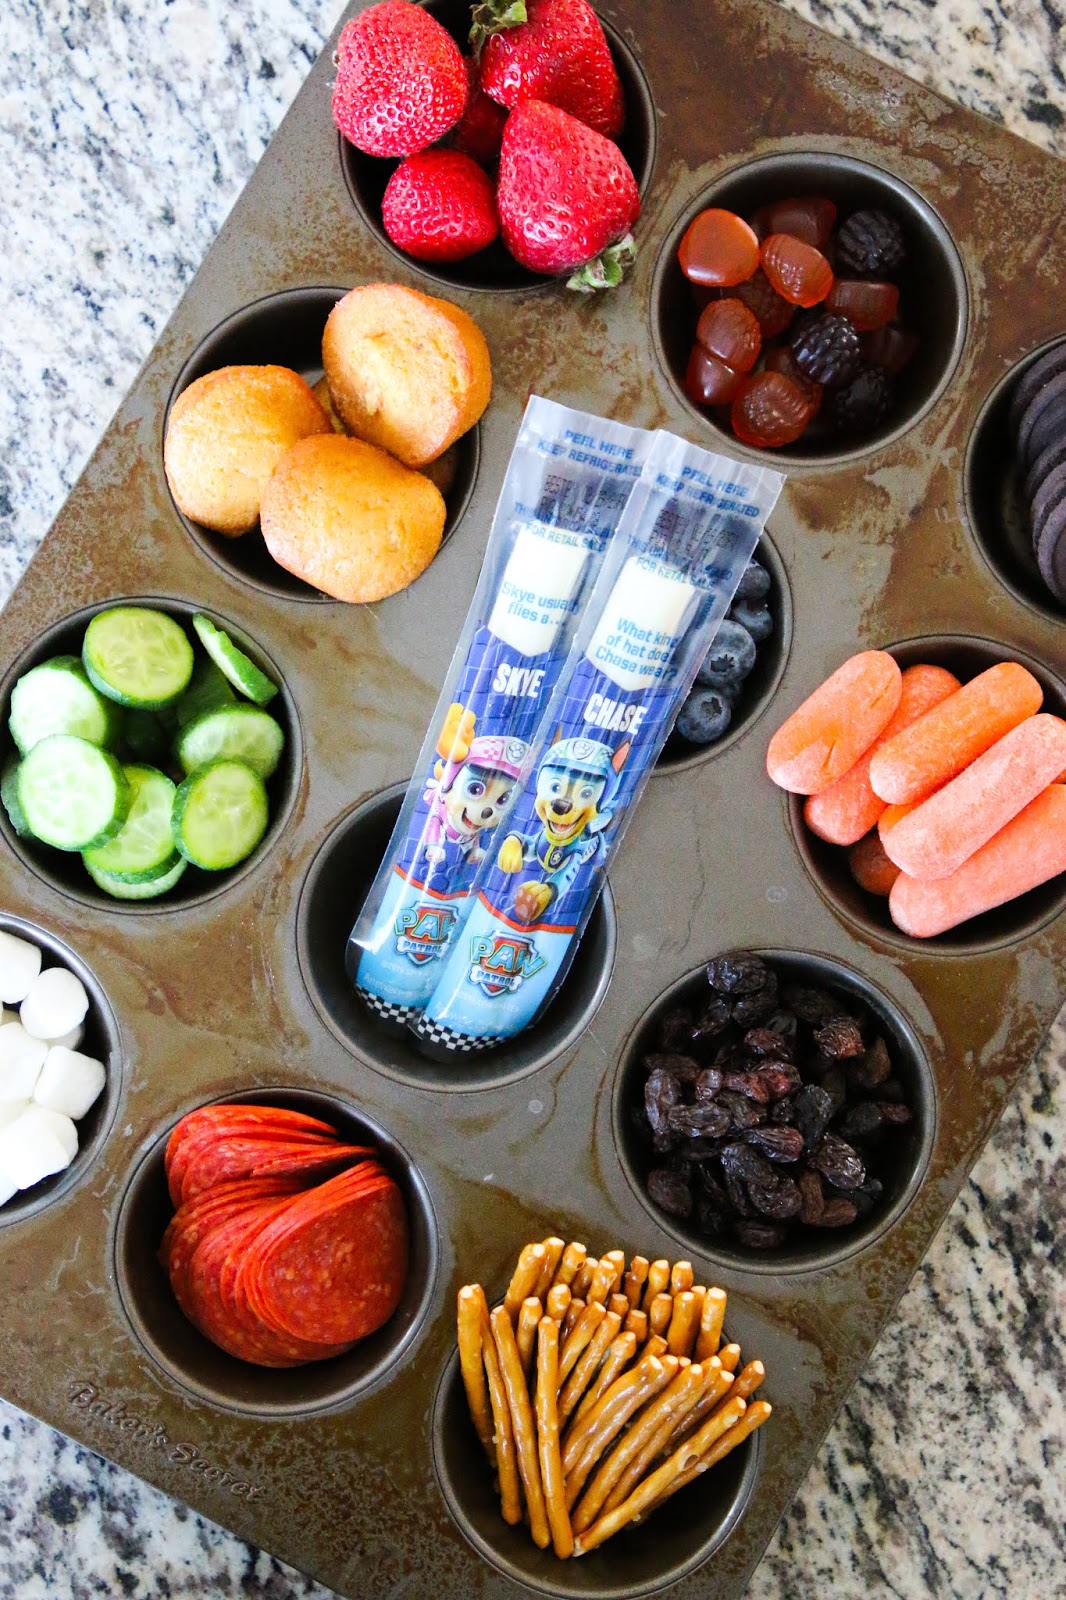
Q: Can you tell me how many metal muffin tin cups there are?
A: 12